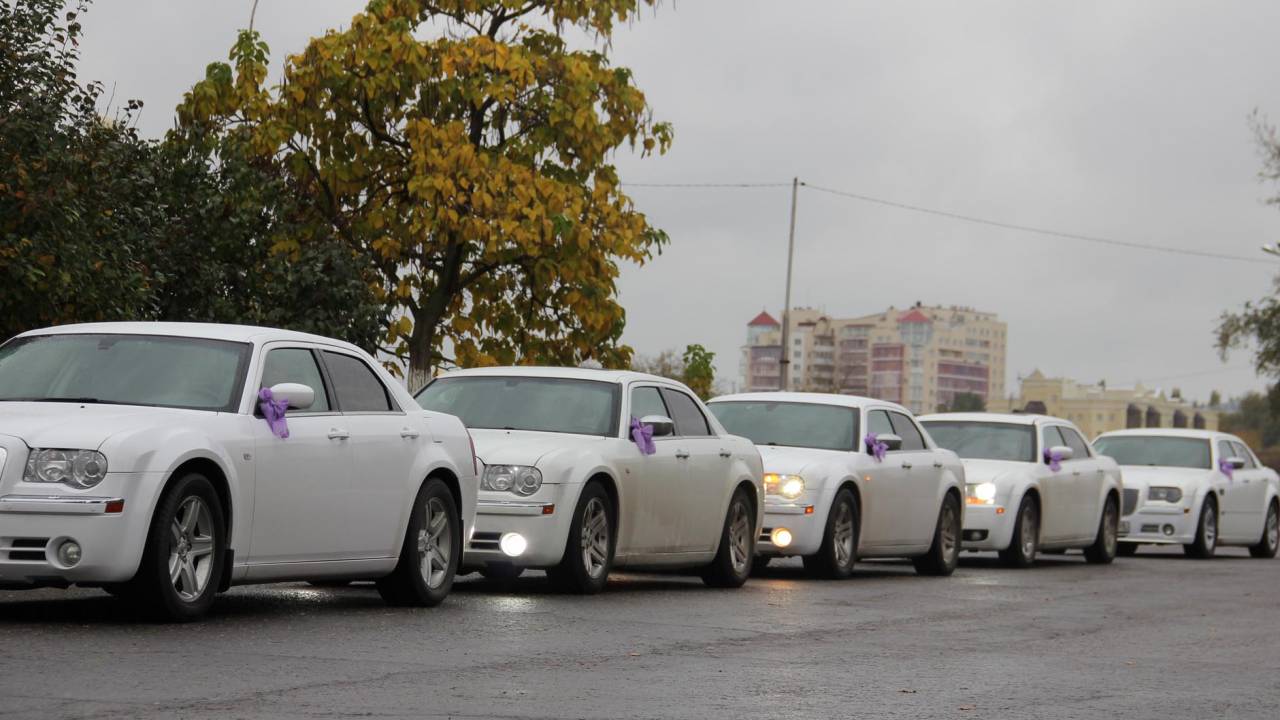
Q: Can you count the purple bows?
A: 5